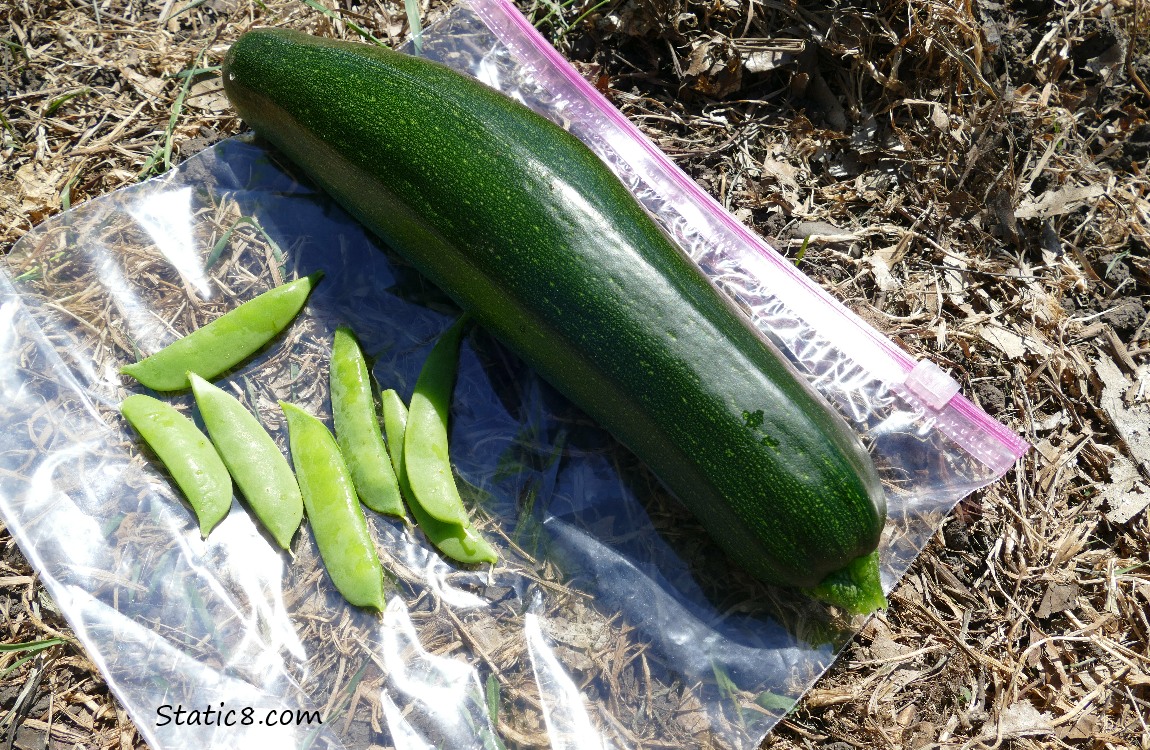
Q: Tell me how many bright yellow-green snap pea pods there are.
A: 7